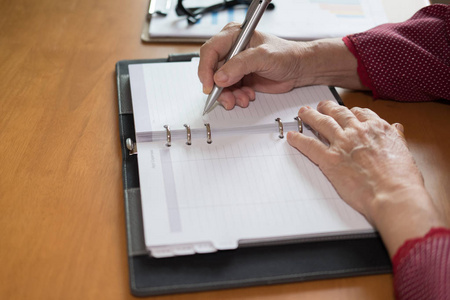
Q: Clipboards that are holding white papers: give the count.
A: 1